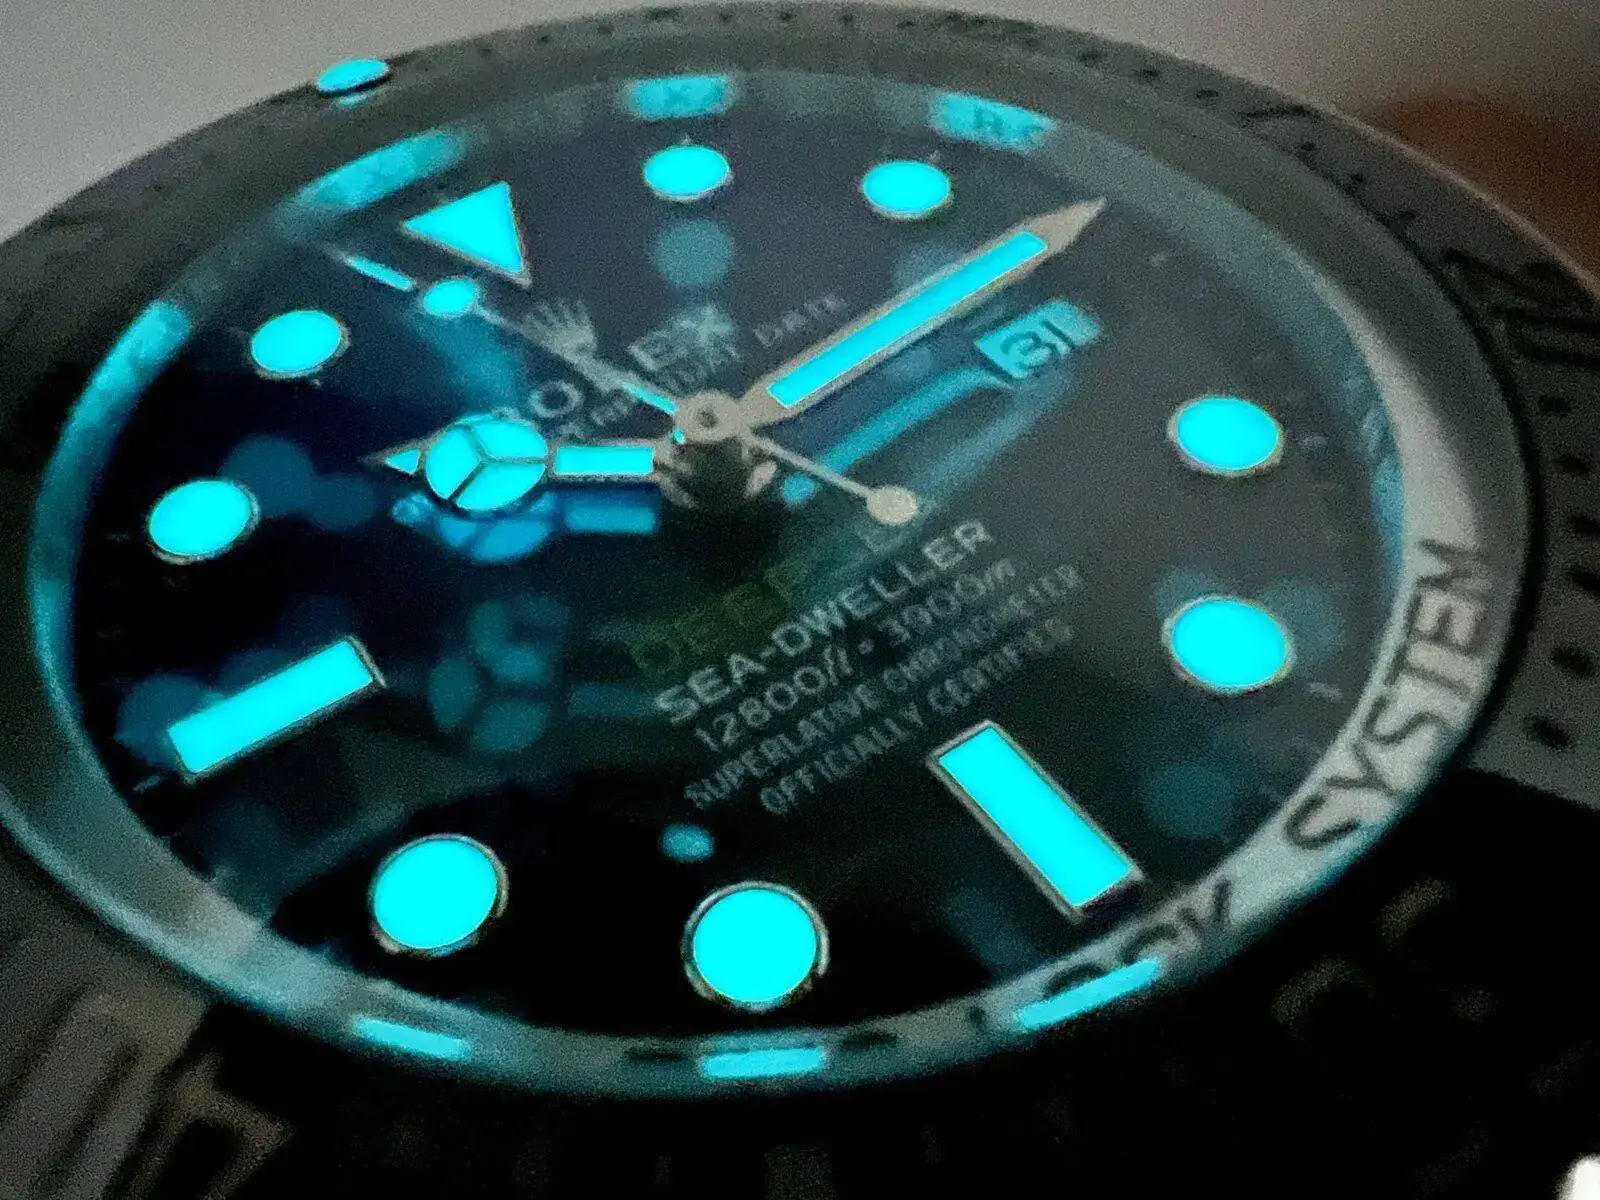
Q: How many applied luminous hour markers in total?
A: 11